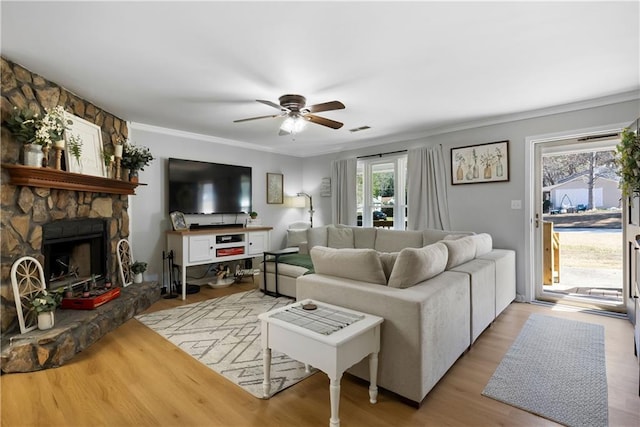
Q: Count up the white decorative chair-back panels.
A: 2